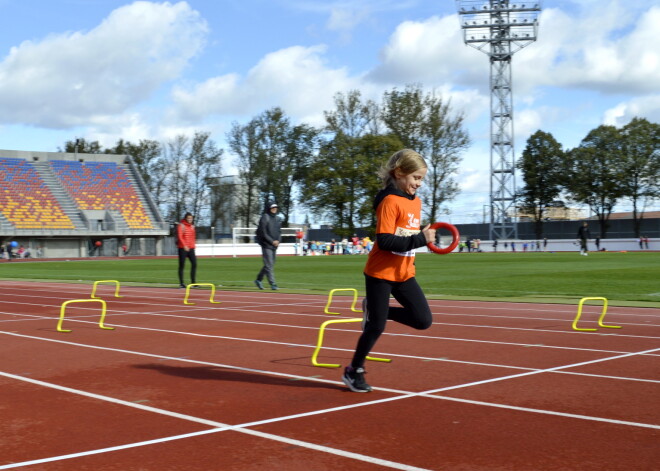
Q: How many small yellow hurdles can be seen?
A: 6